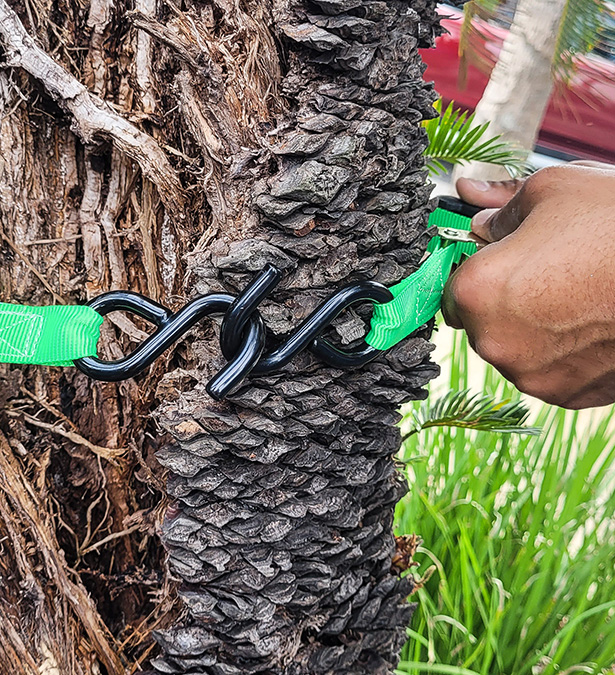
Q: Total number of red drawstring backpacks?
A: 0